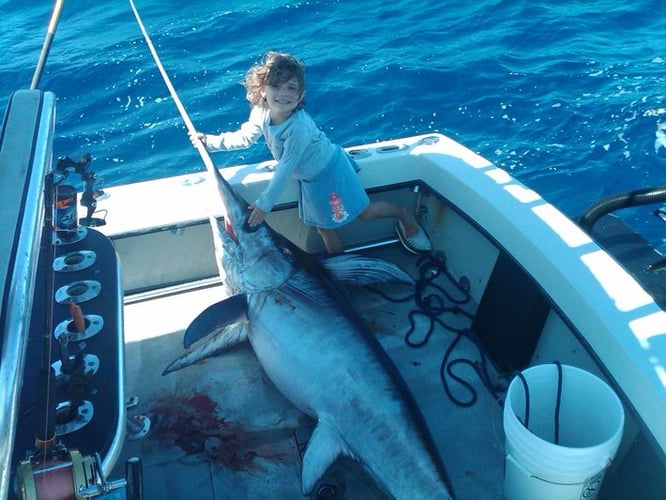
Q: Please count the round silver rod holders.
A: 6